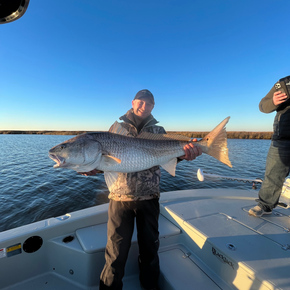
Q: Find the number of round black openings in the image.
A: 2